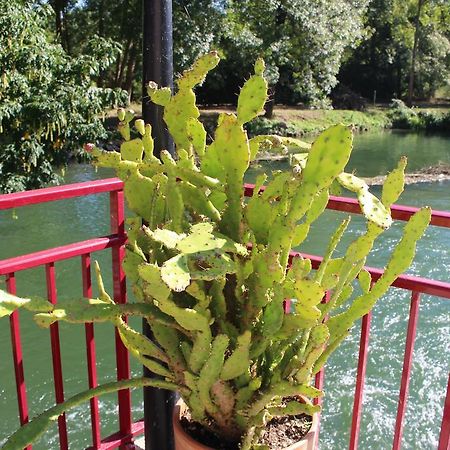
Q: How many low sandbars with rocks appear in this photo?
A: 1